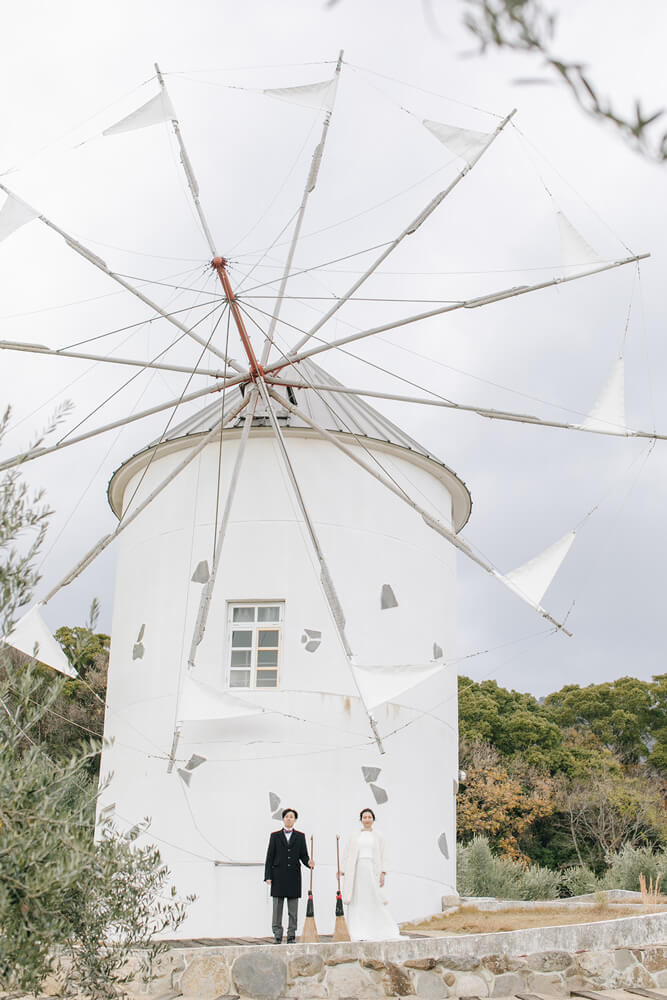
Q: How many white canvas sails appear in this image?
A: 10